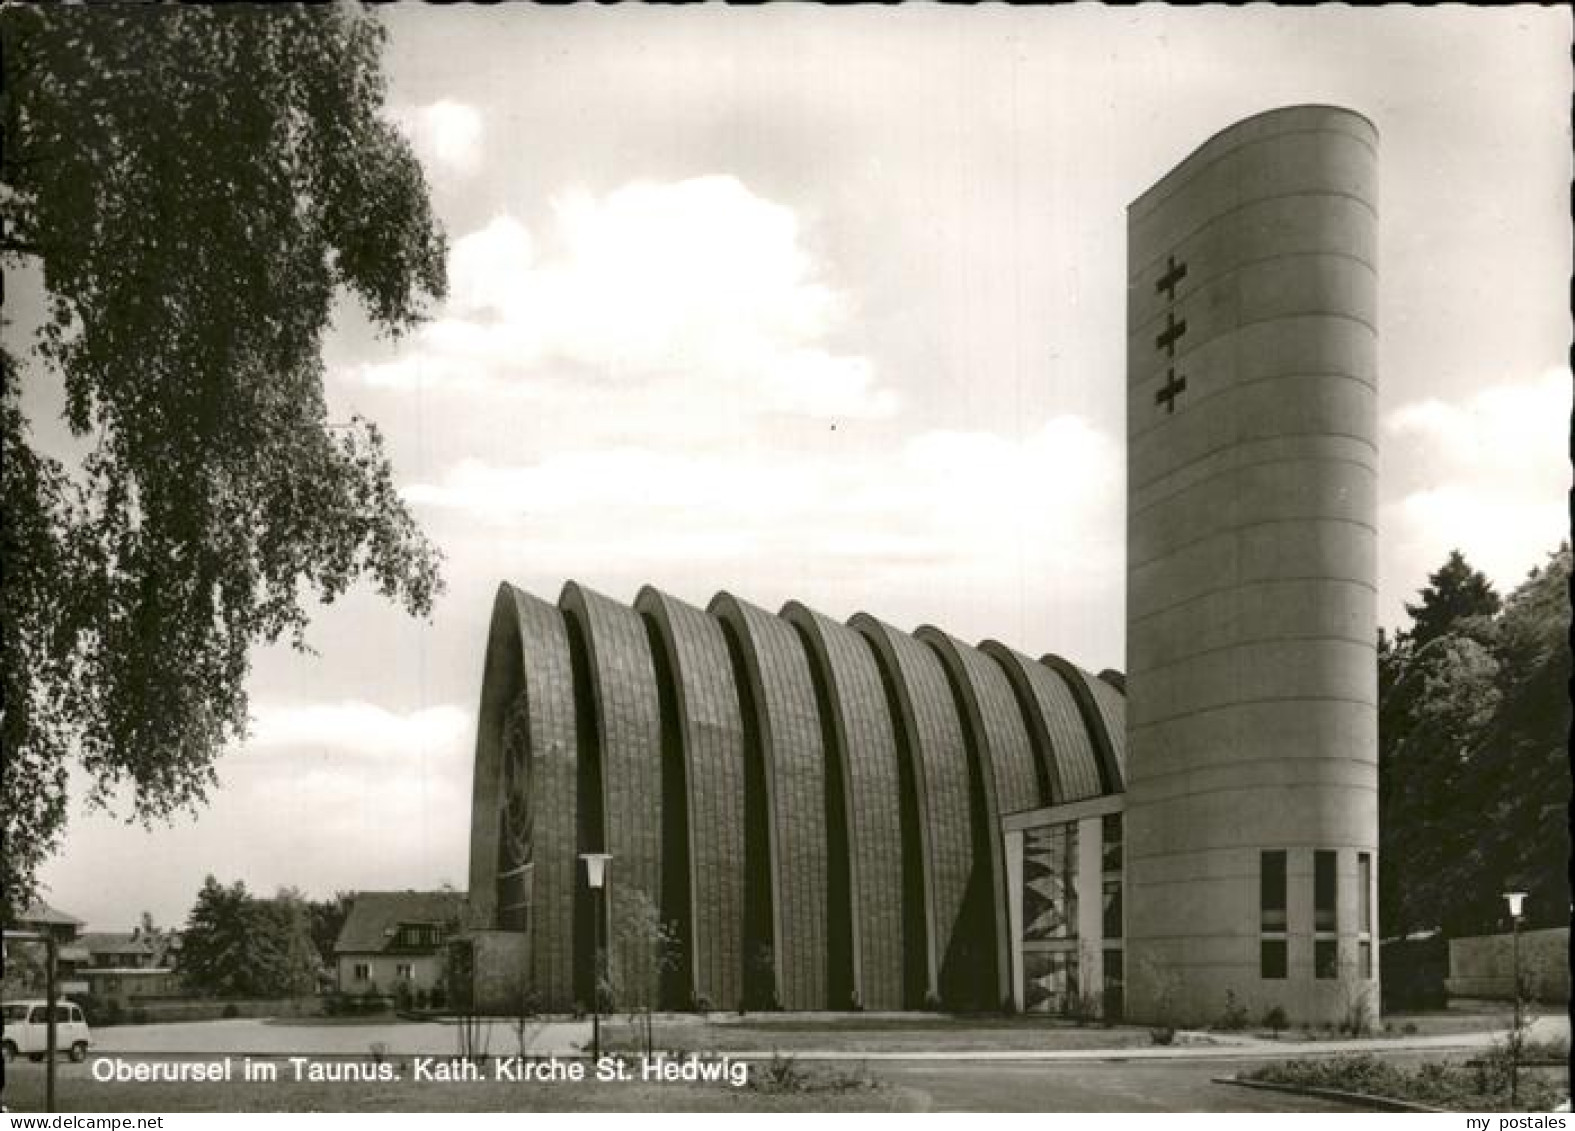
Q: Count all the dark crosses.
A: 3